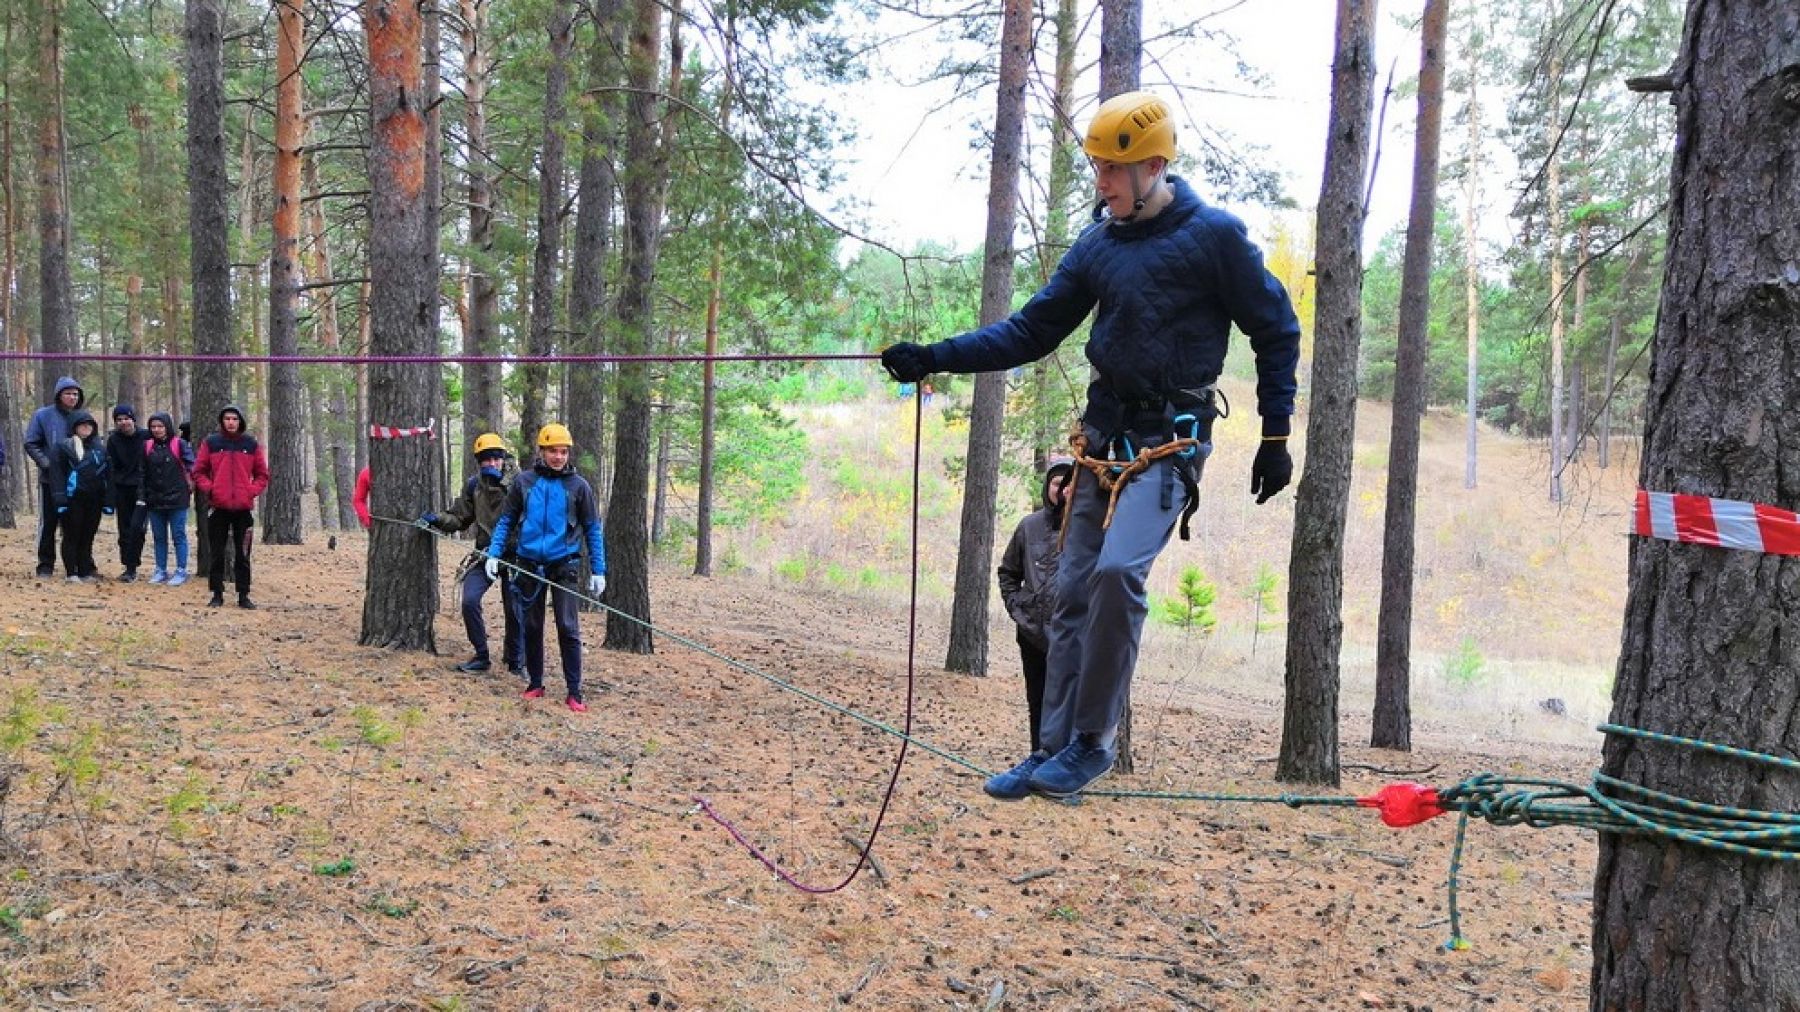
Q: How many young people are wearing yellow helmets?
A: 3